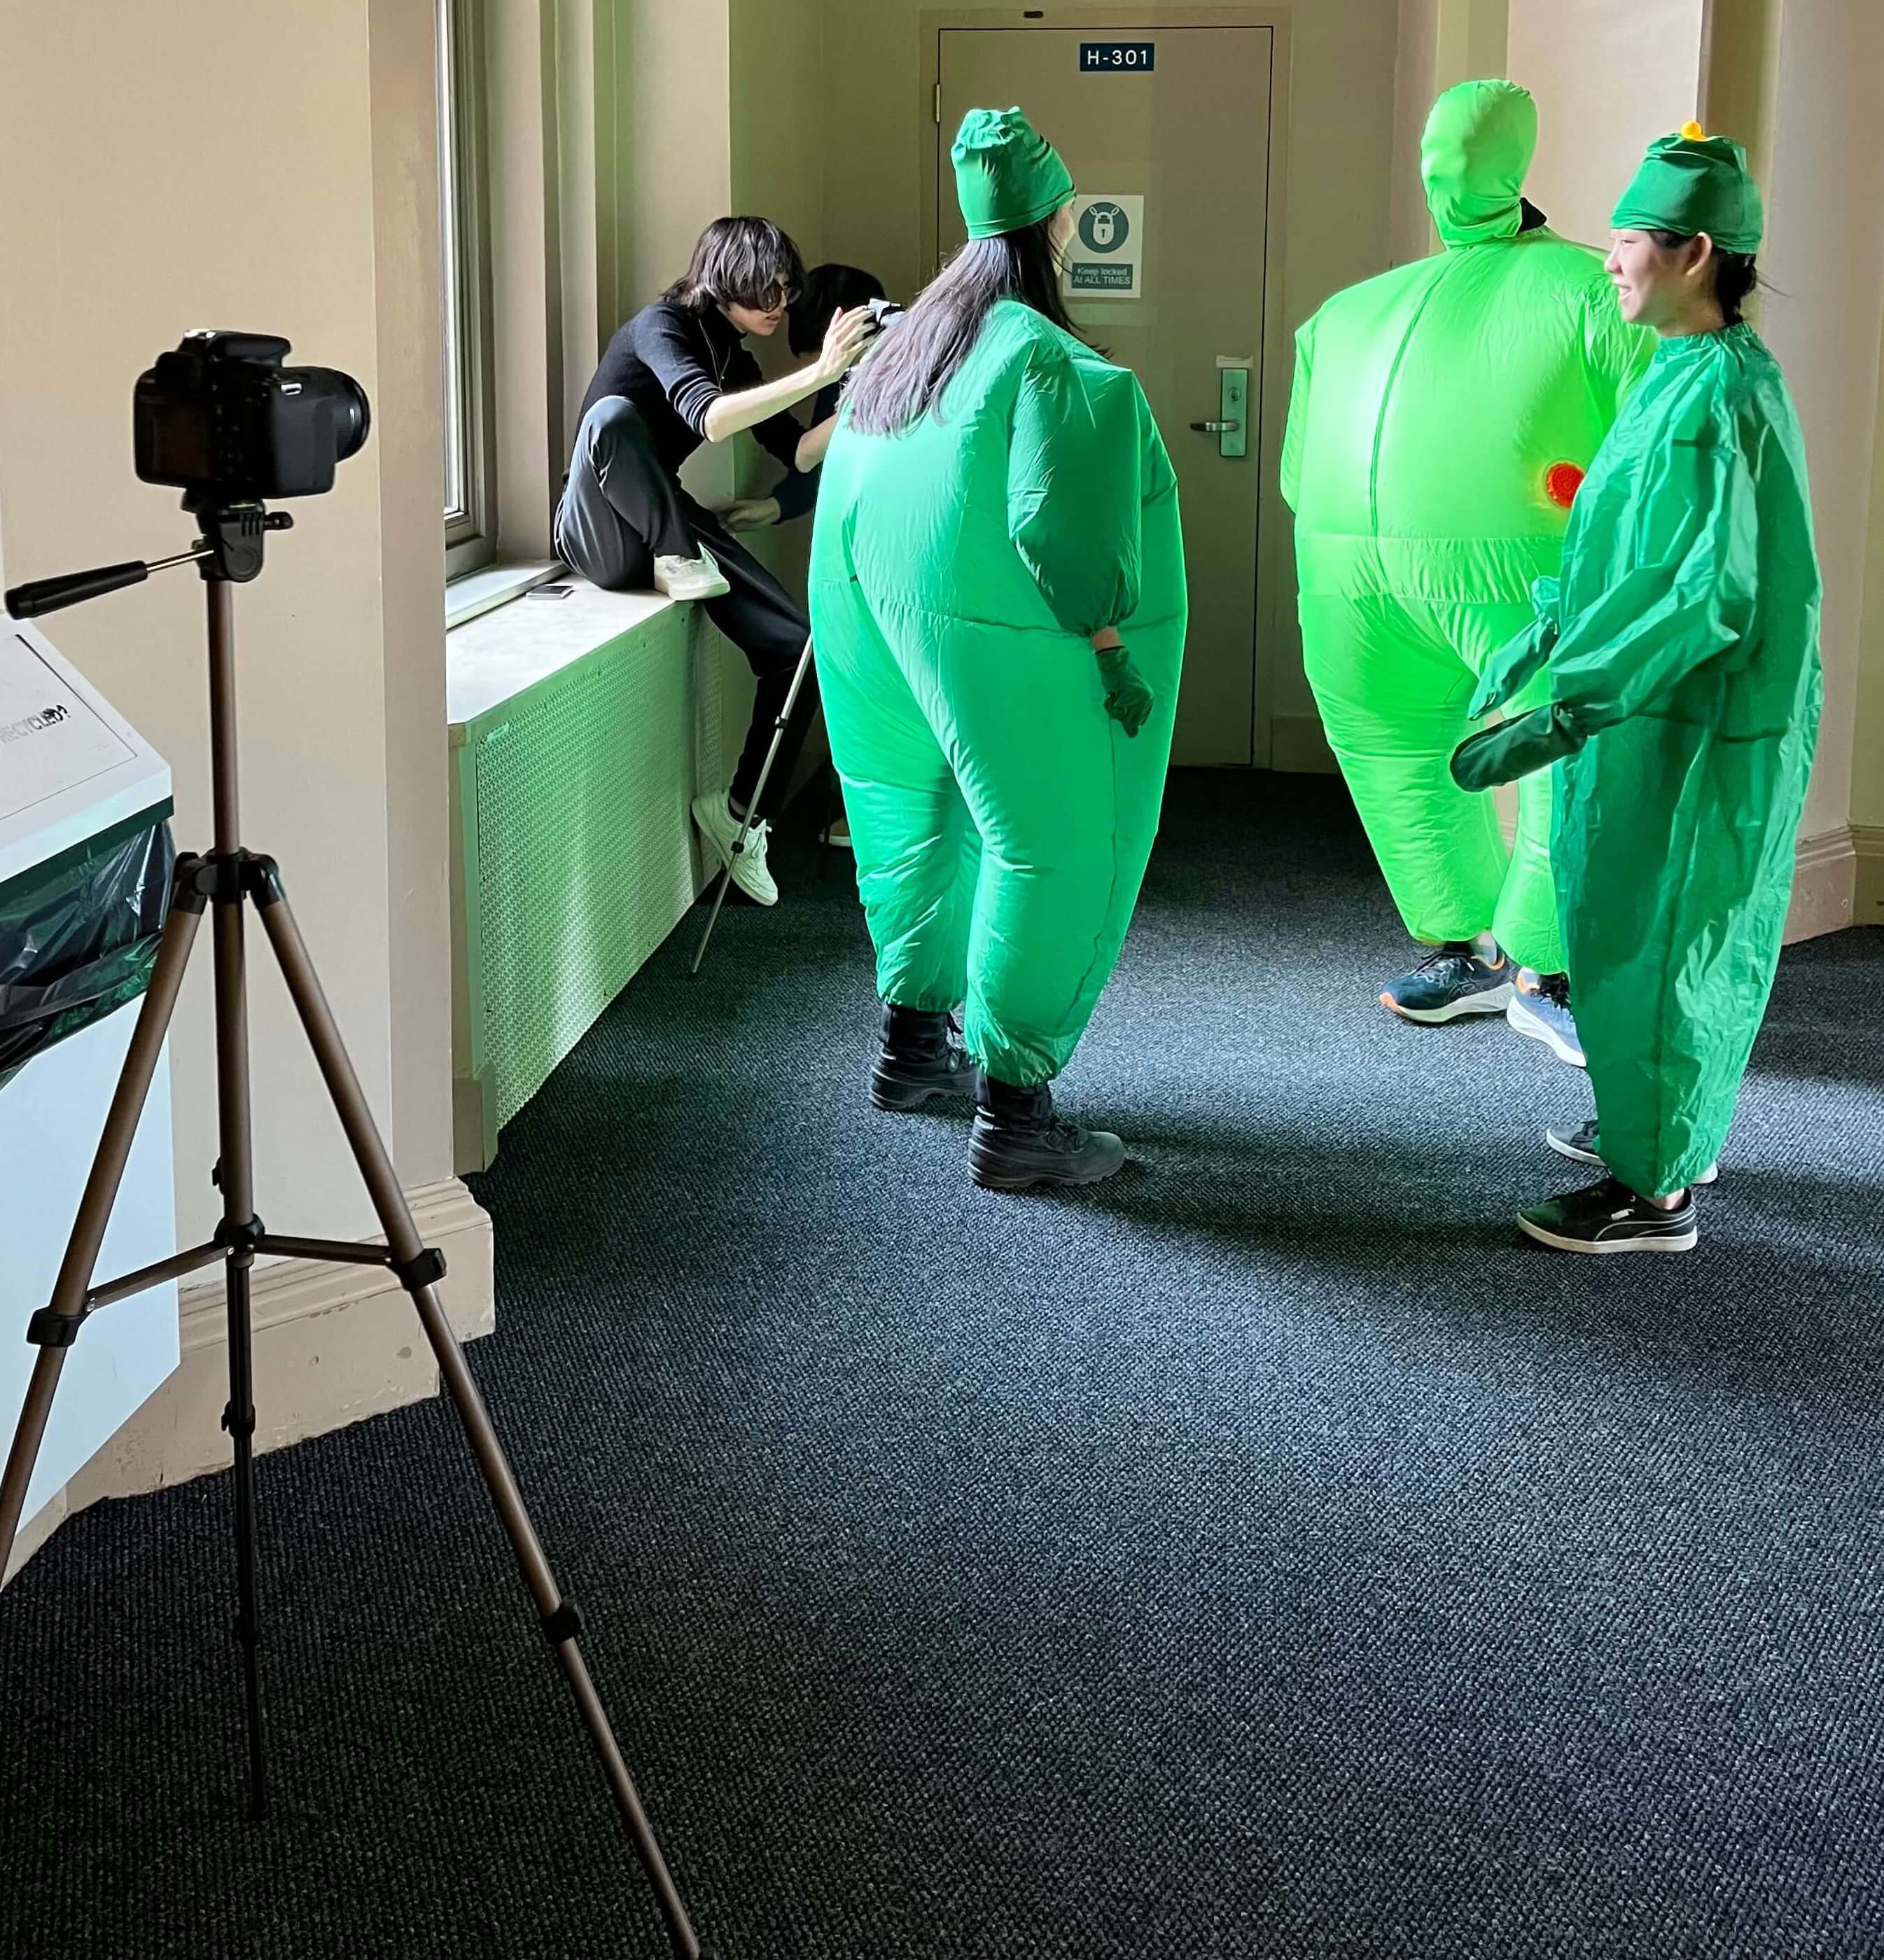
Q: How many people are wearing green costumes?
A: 3